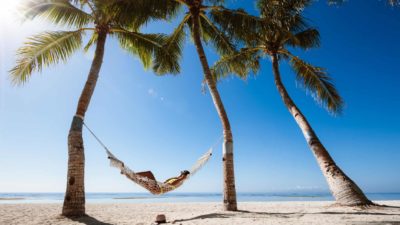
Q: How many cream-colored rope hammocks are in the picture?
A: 1